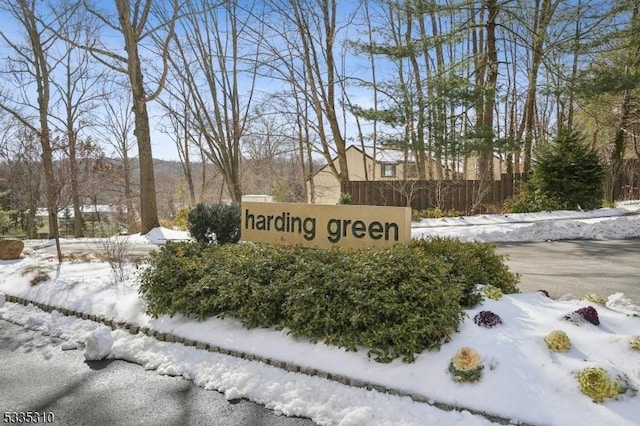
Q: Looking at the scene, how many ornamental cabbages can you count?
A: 9